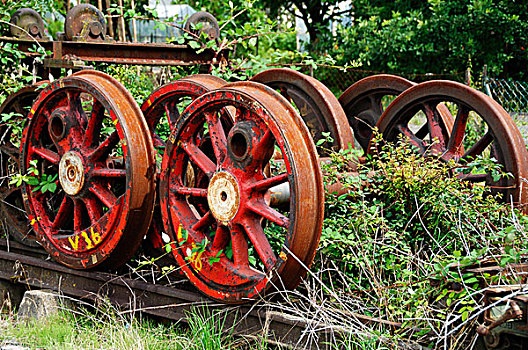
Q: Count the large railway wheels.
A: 7